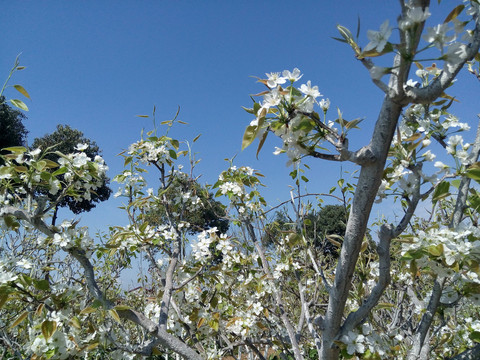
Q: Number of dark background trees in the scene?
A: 4